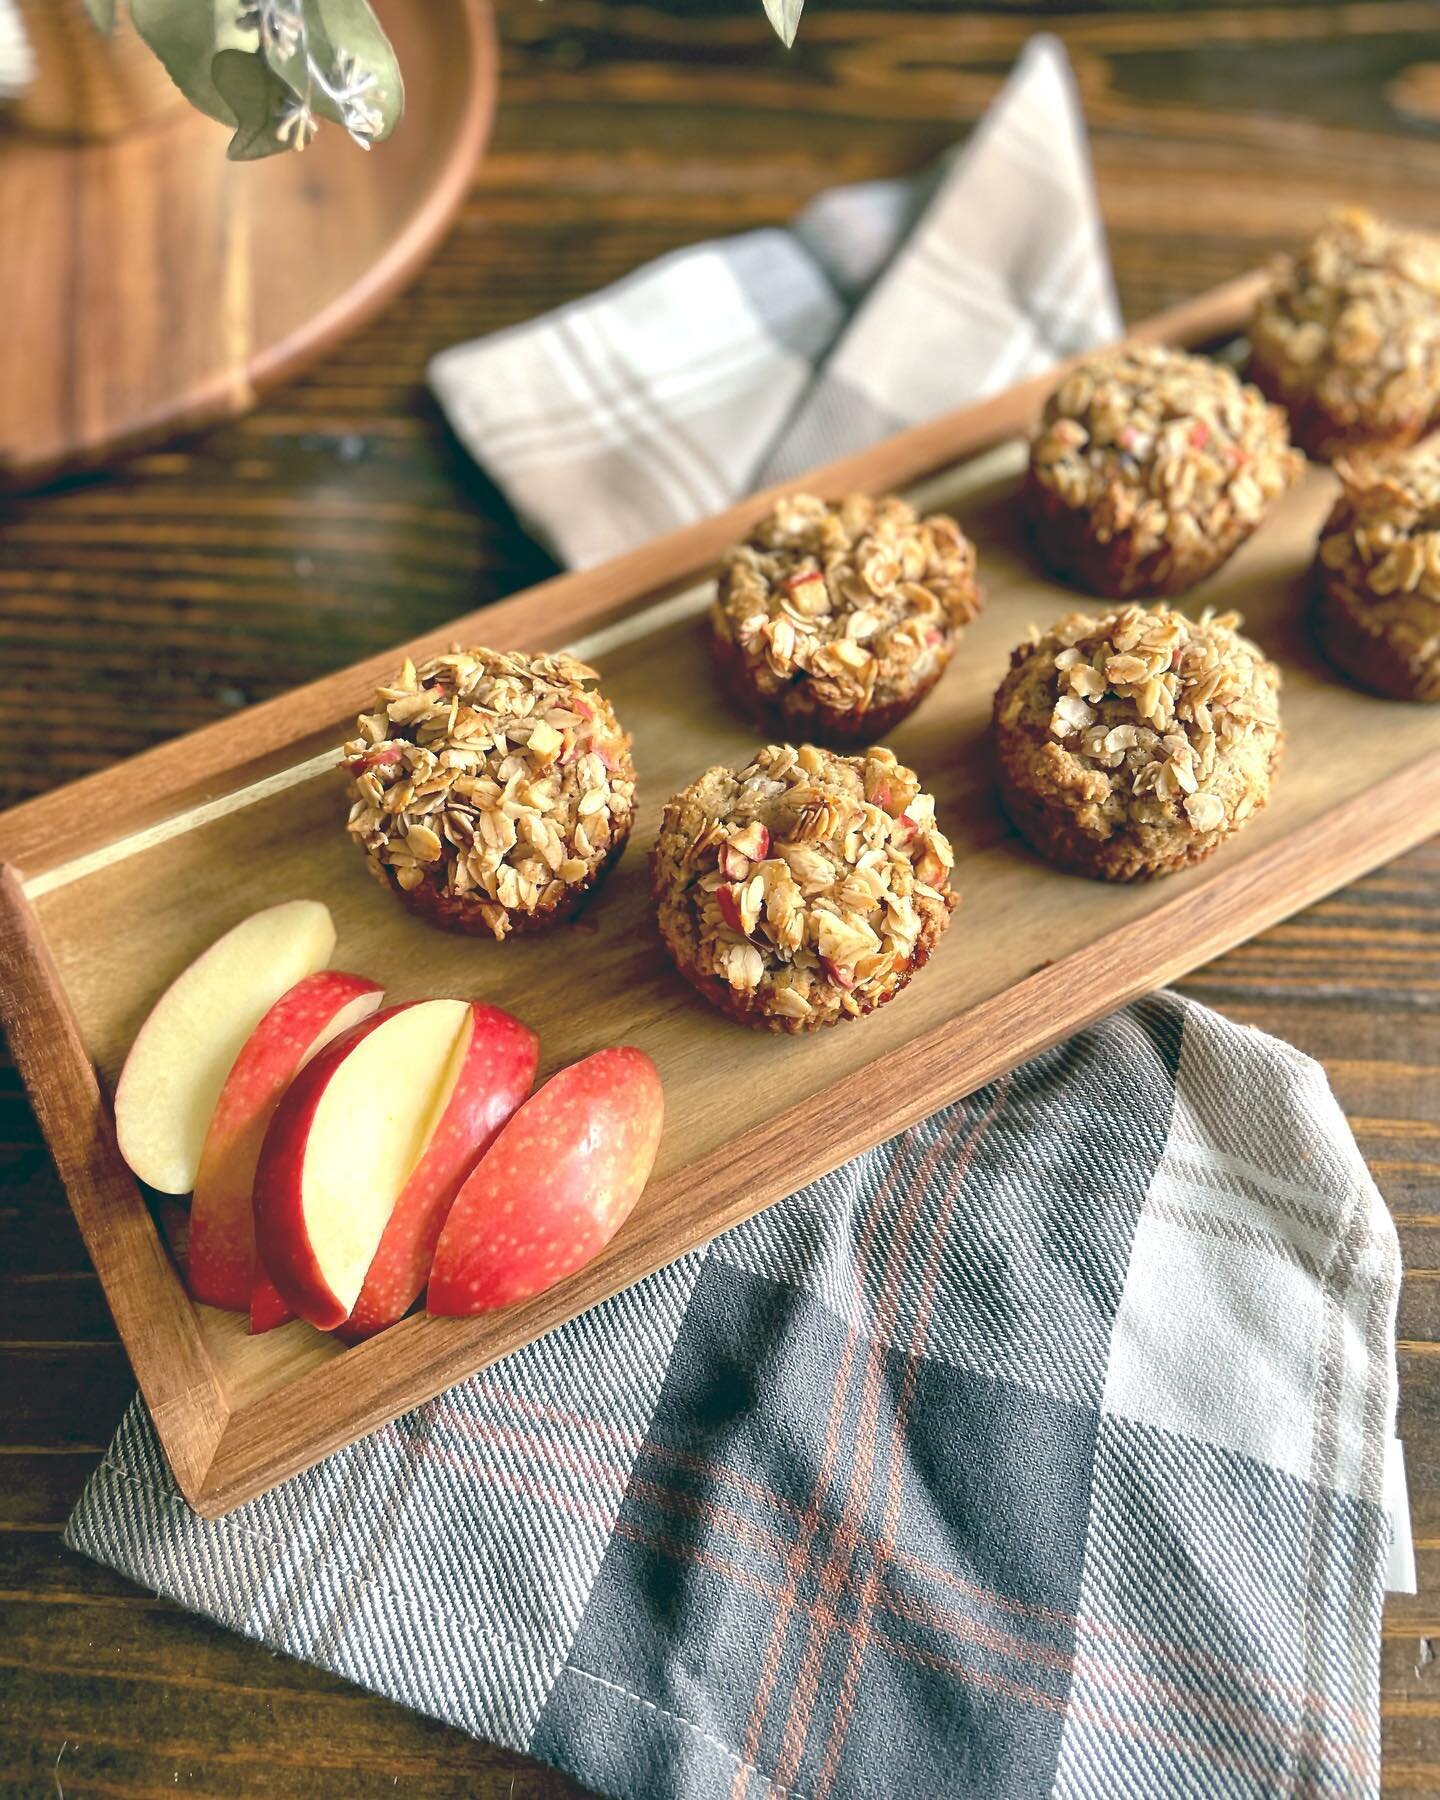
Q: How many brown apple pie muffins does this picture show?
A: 7